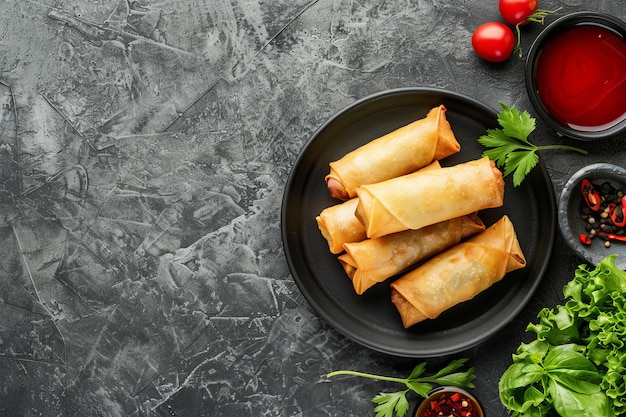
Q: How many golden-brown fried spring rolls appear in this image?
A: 5